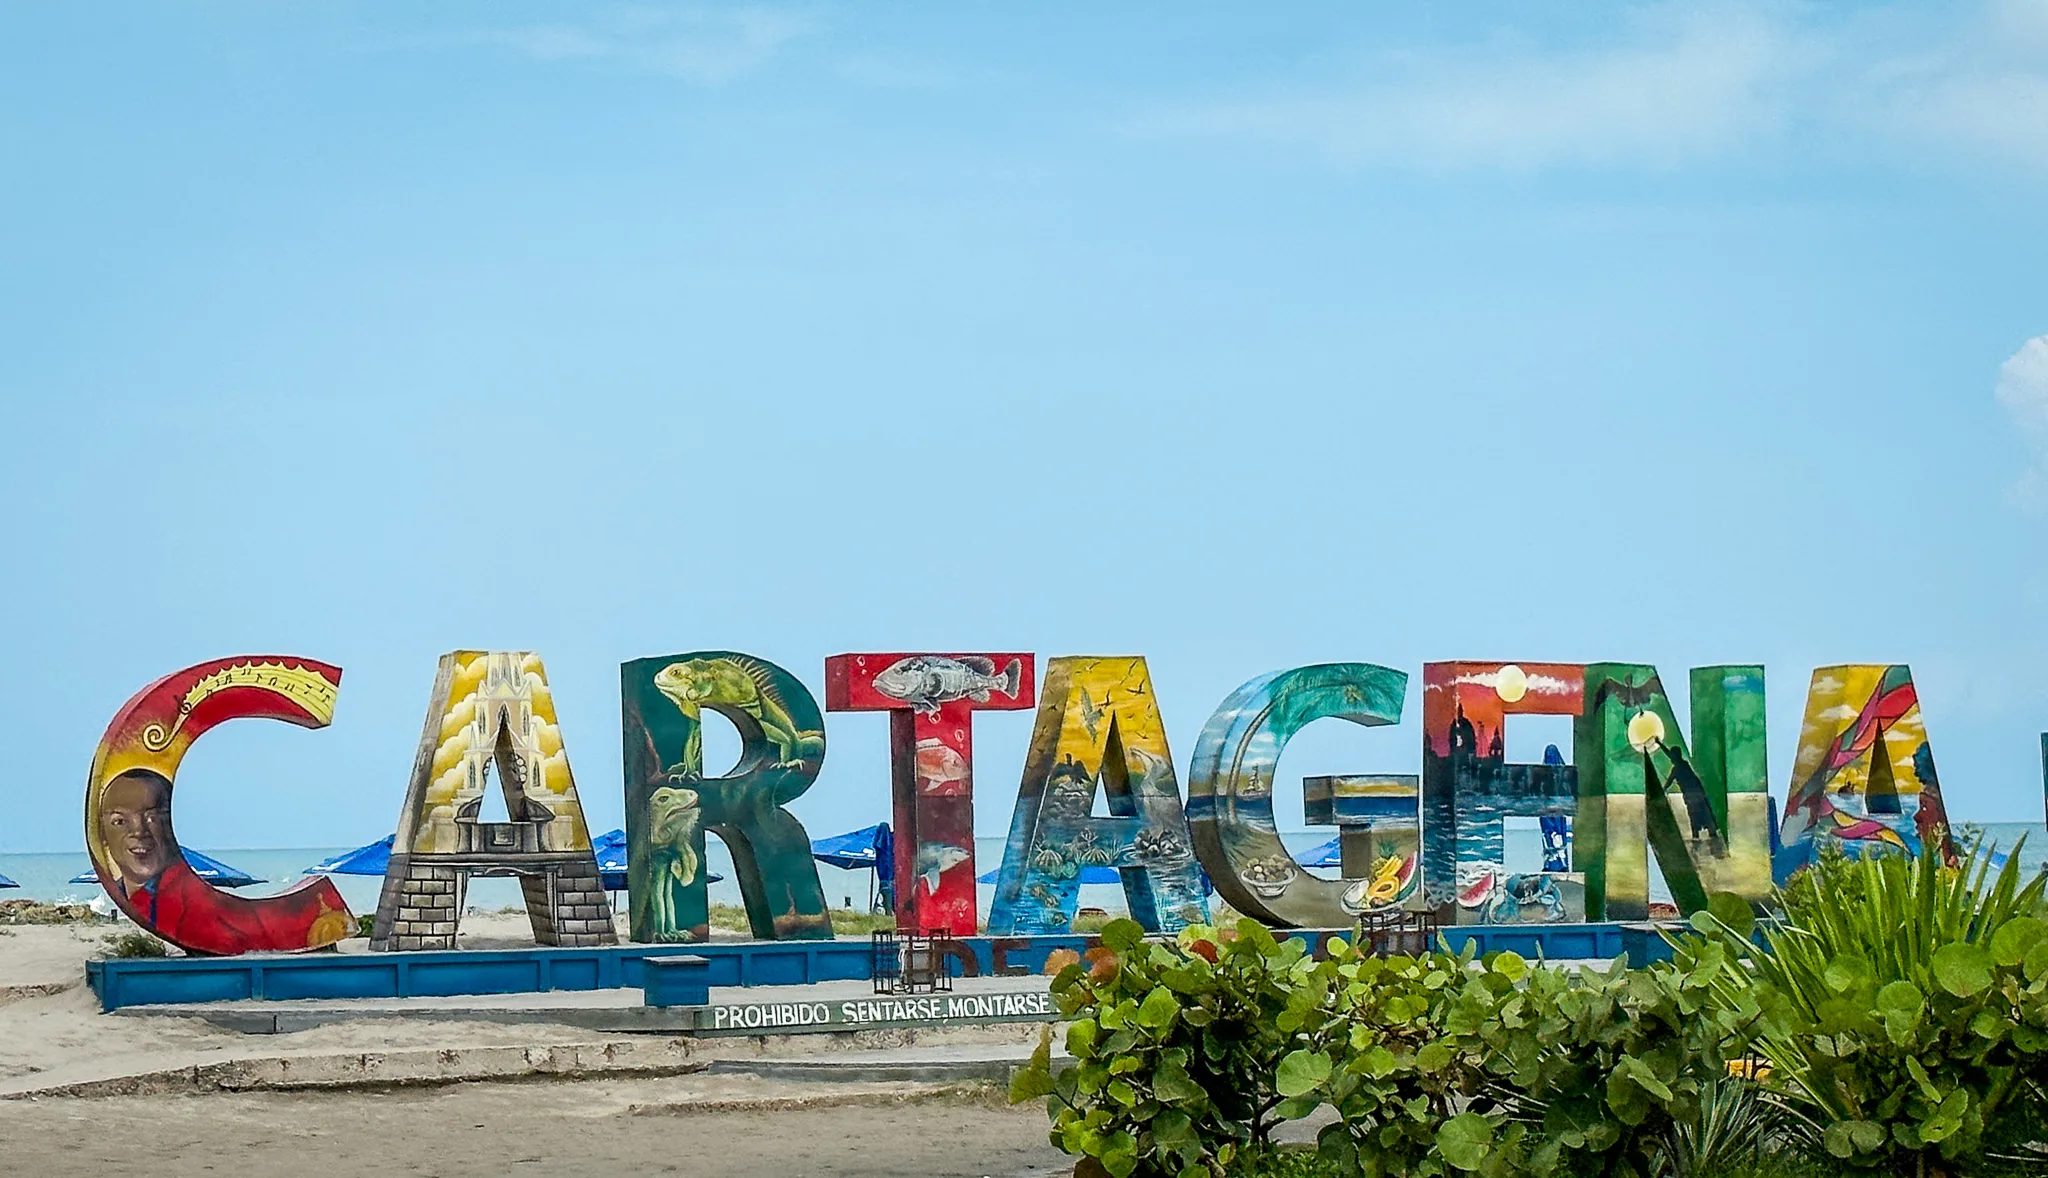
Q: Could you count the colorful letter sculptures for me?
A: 9